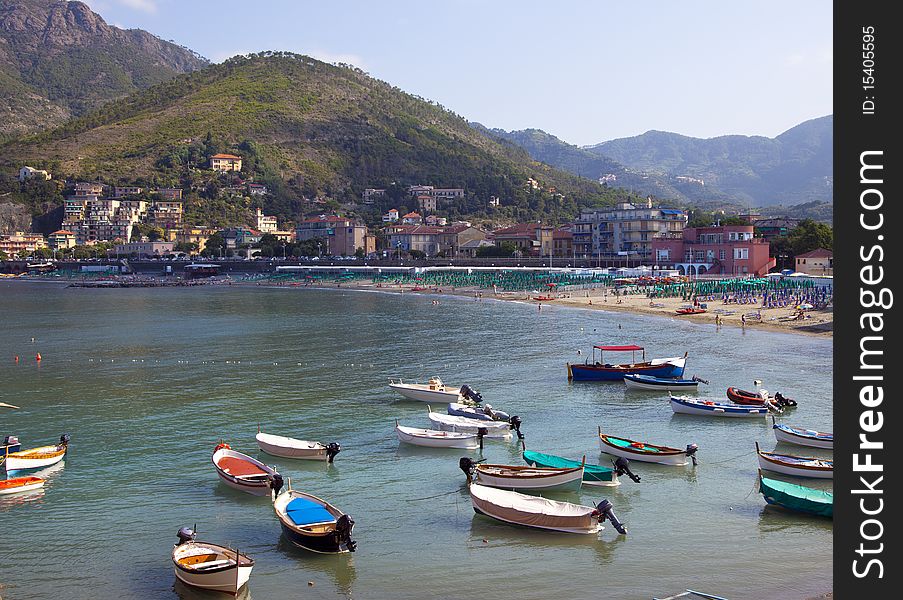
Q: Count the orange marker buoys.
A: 2